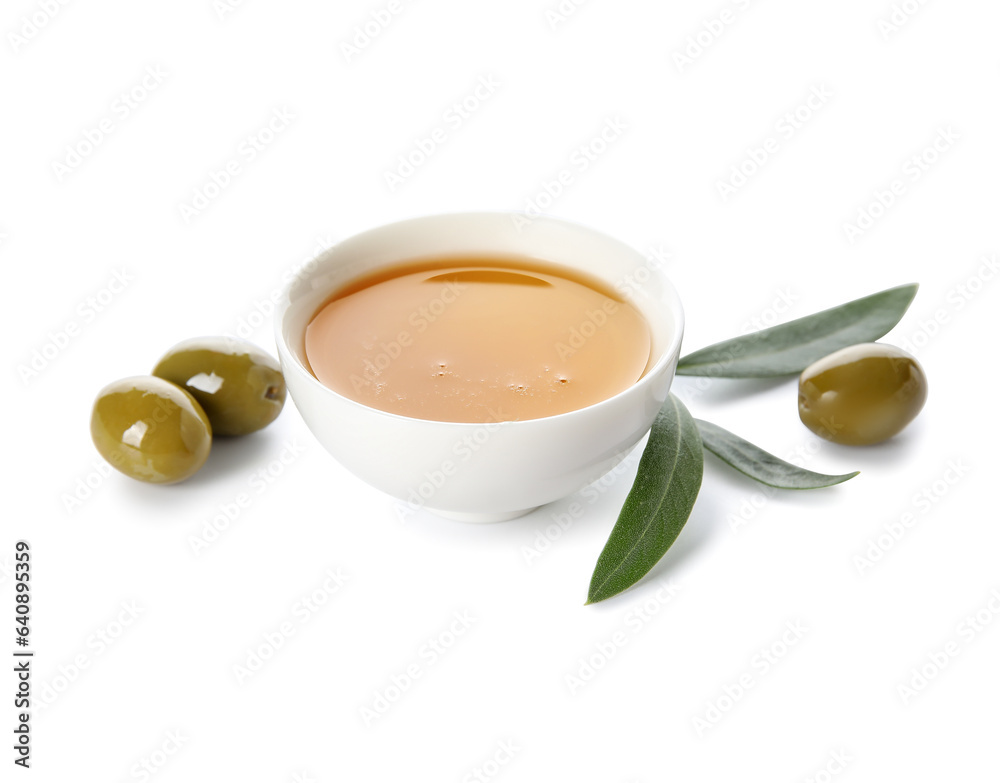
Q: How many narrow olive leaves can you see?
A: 3